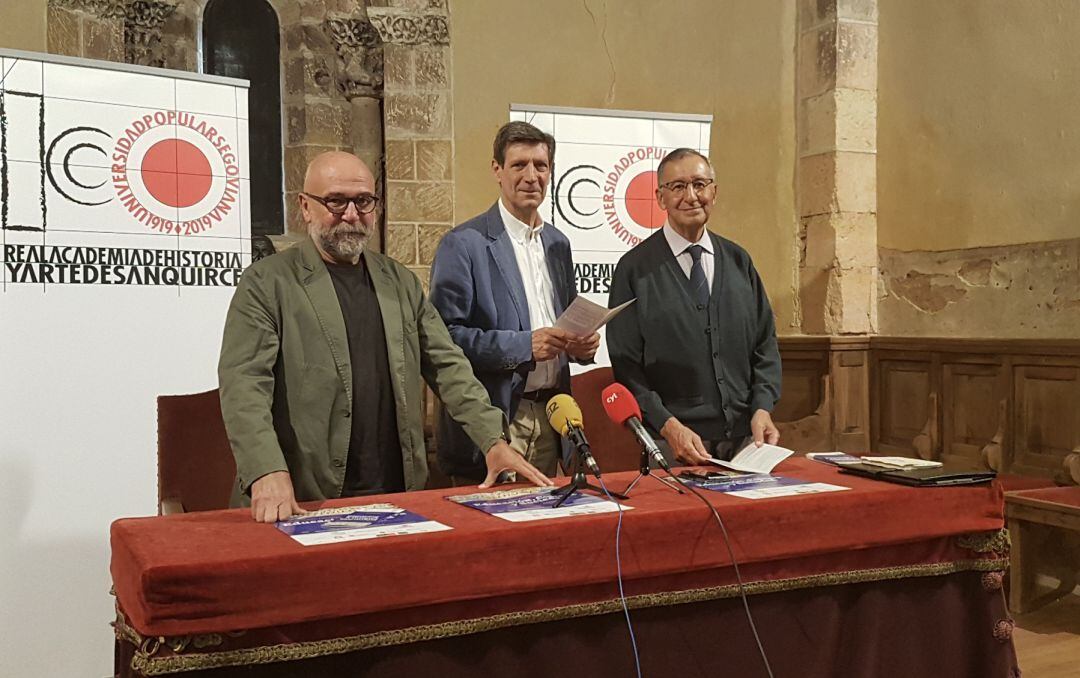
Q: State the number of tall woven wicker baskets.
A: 0